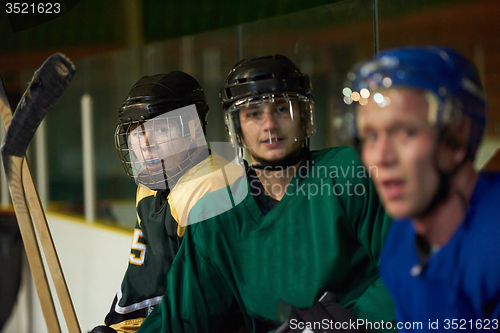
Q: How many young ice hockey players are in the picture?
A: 3